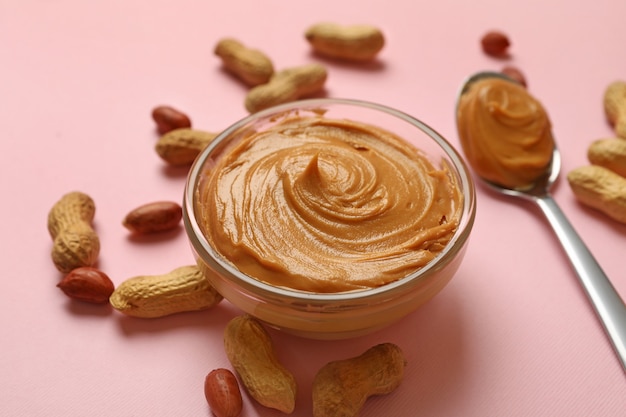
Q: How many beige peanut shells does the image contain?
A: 11